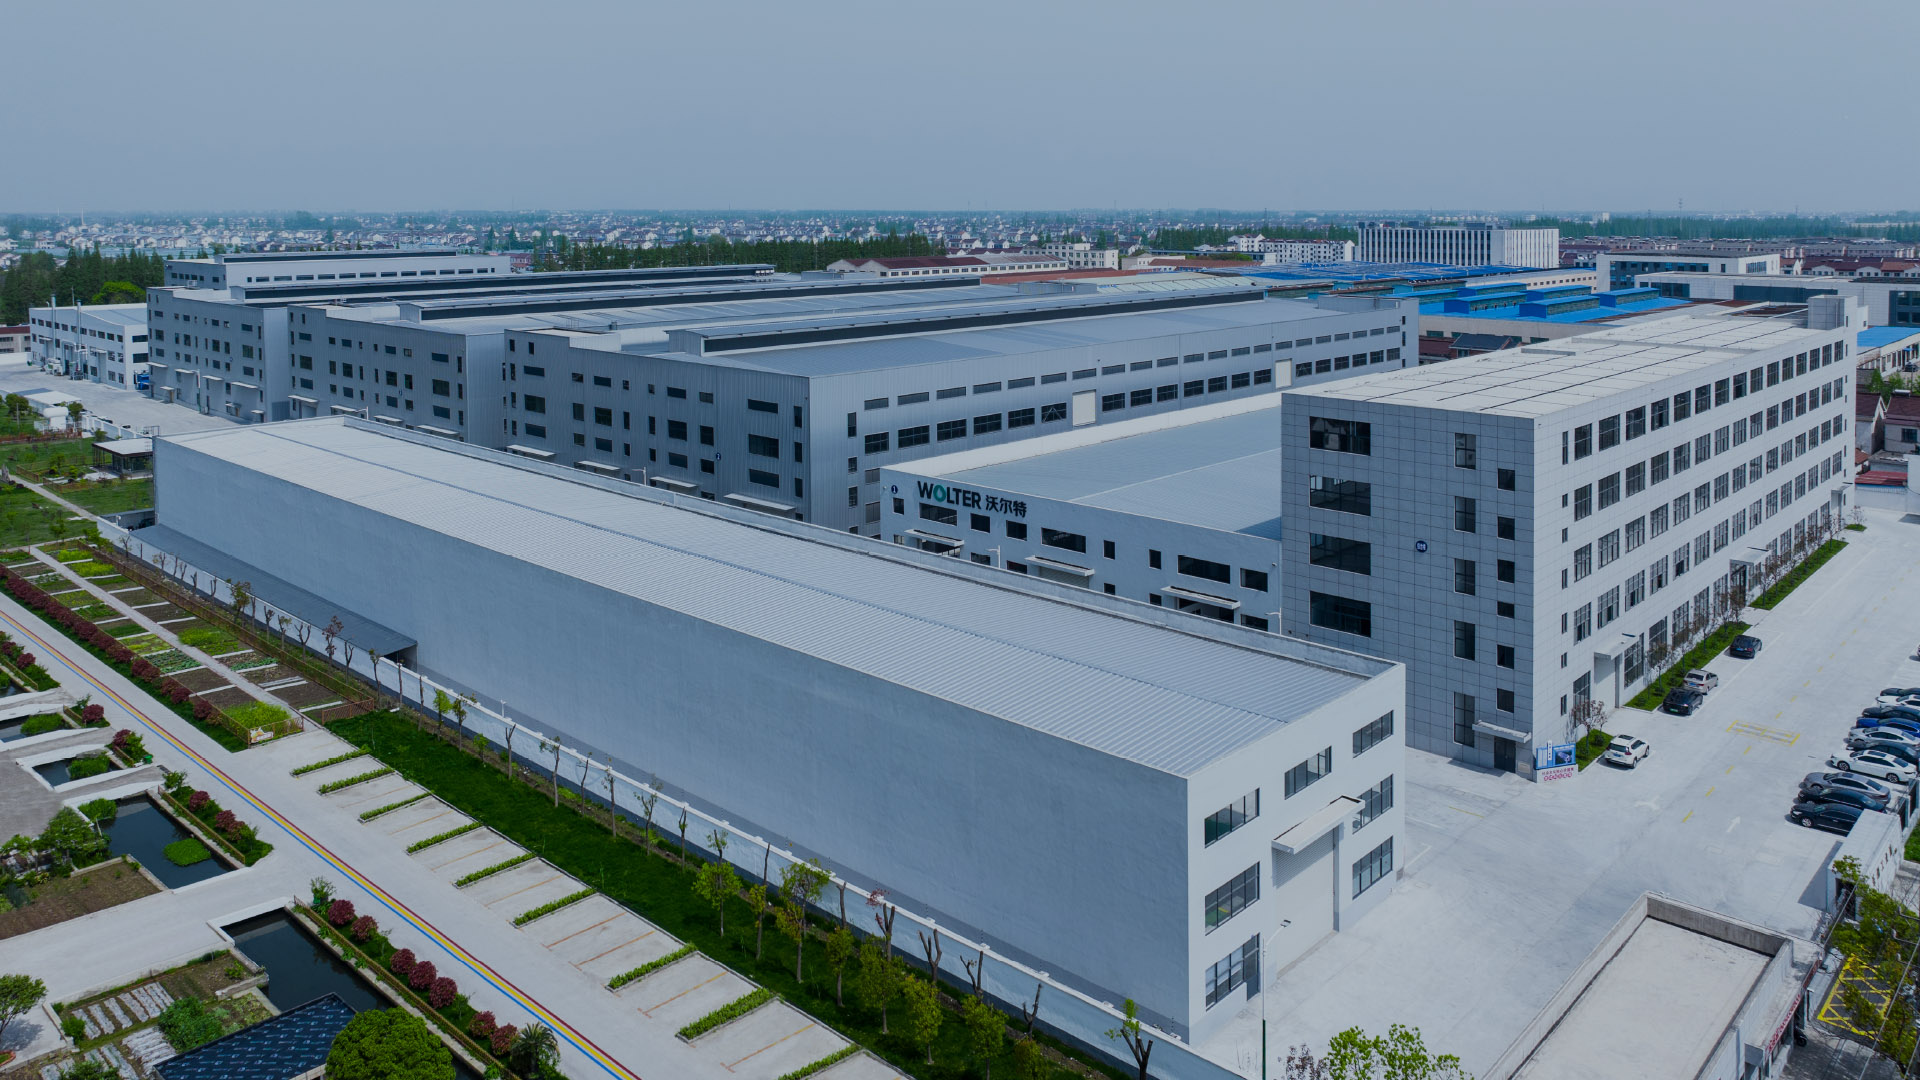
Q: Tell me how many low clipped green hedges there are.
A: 9